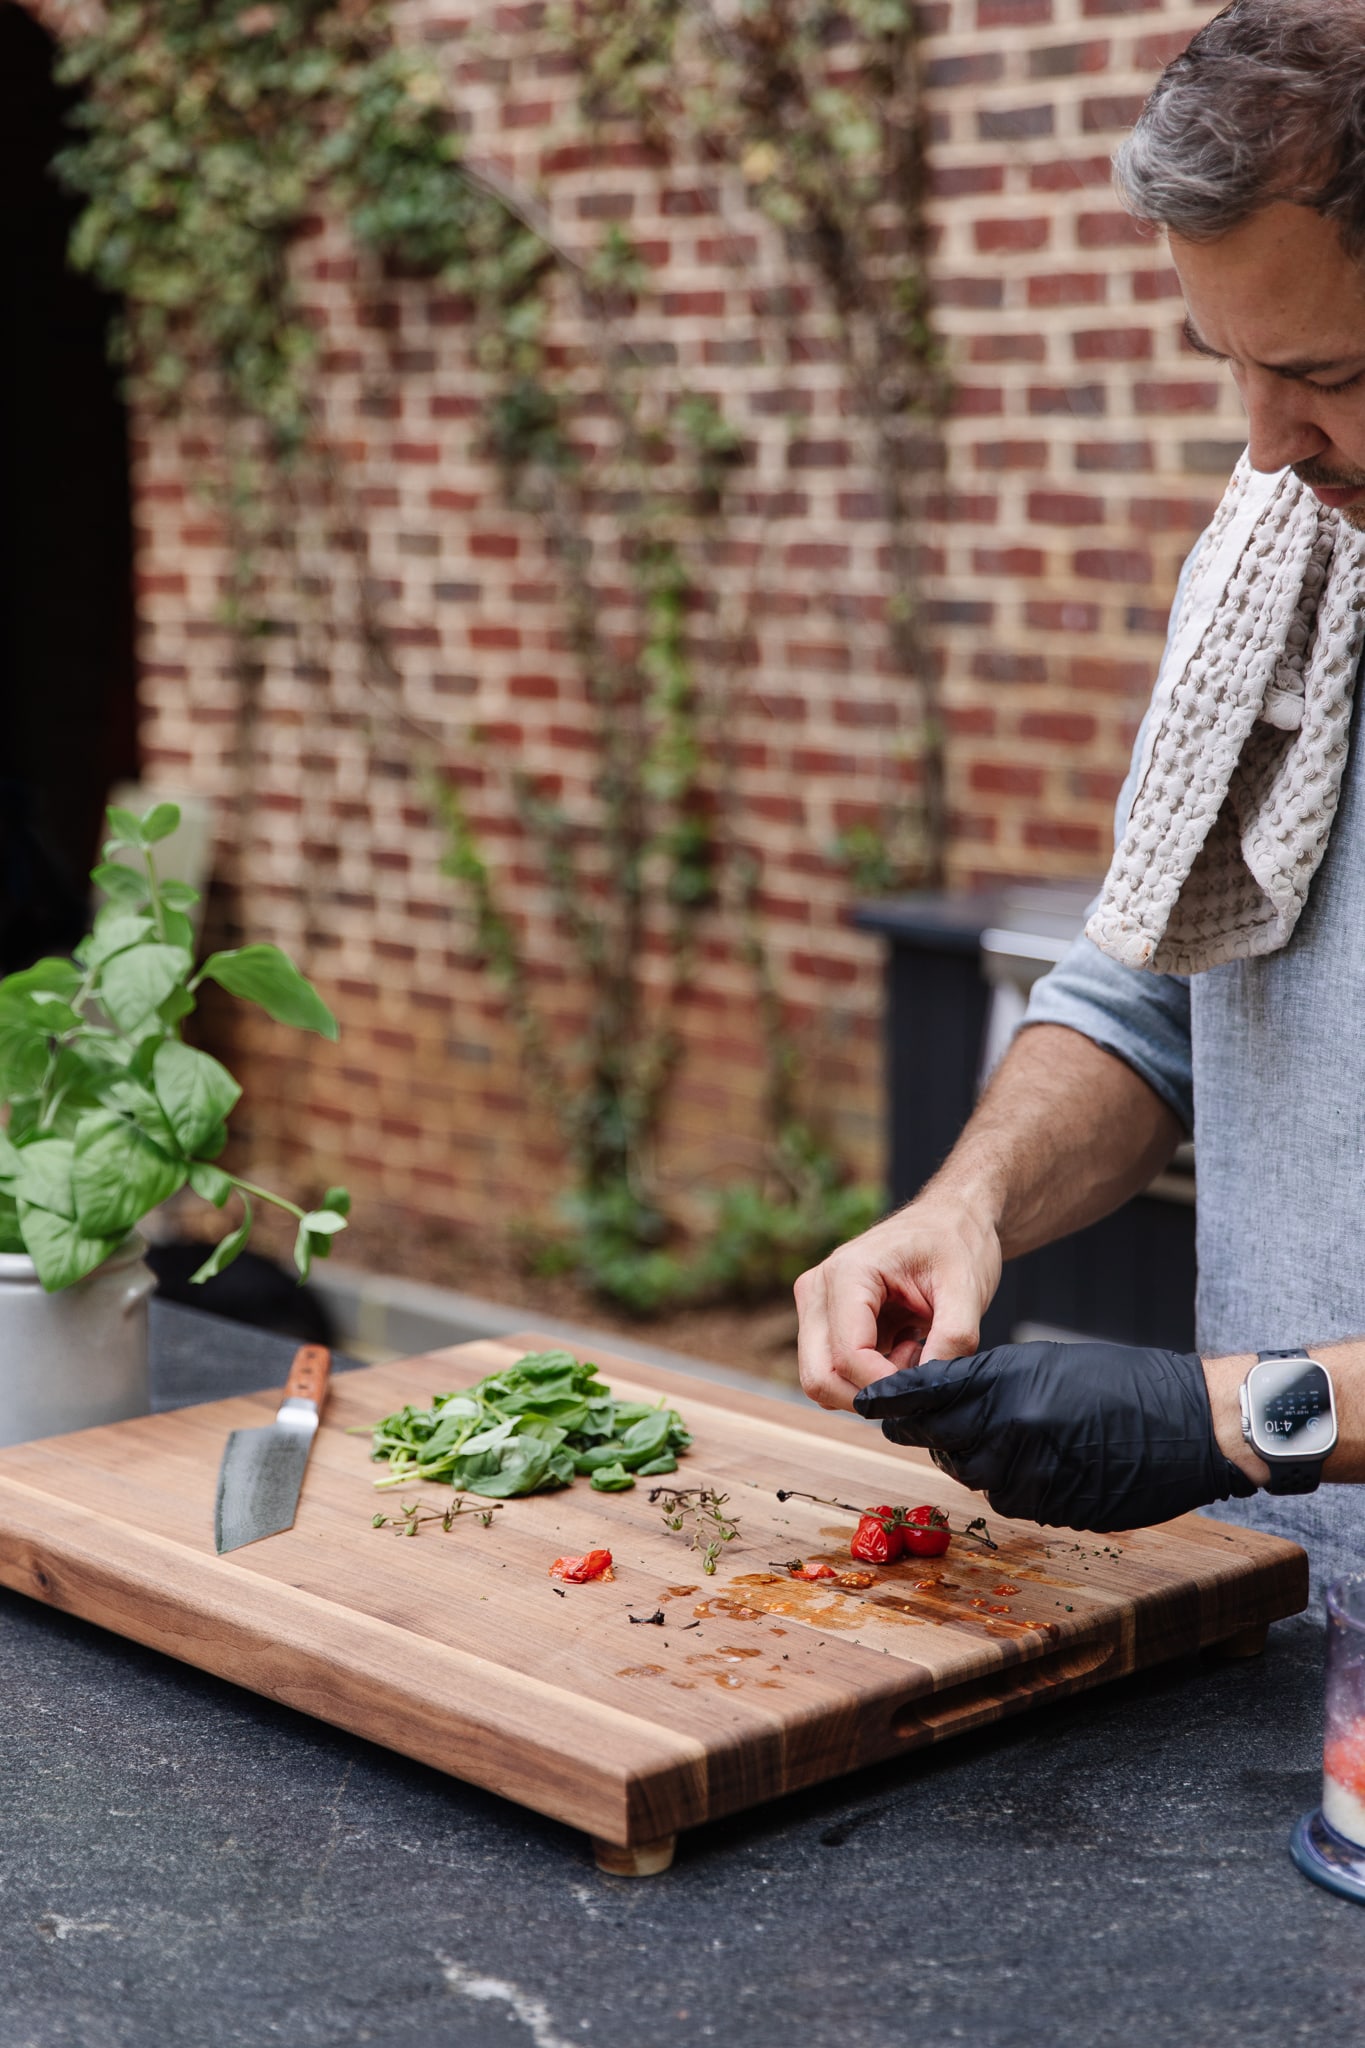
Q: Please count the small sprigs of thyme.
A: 2